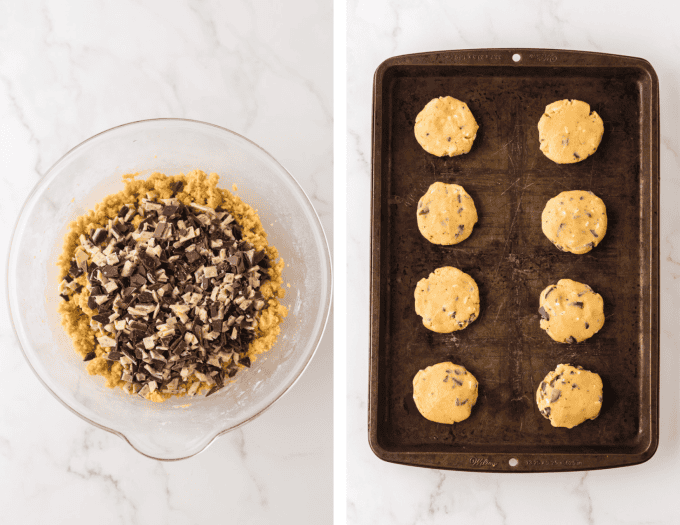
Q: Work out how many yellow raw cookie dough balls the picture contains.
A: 8